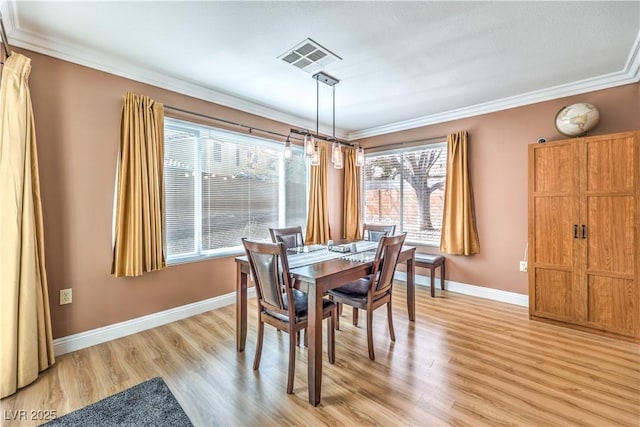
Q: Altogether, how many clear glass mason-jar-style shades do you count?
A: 6